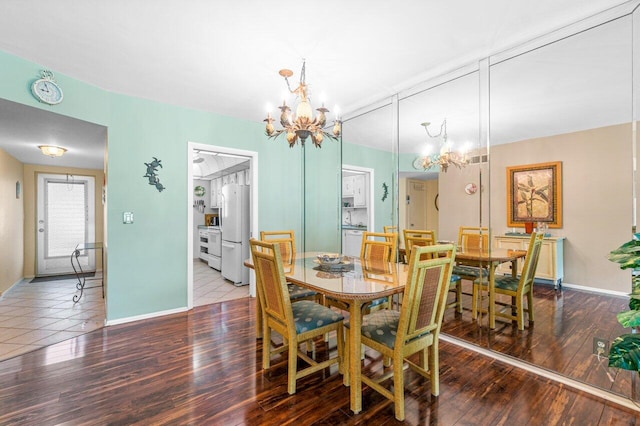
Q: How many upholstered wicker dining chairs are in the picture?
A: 4